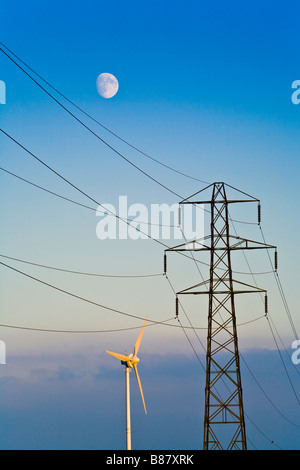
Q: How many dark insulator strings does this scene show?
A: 6